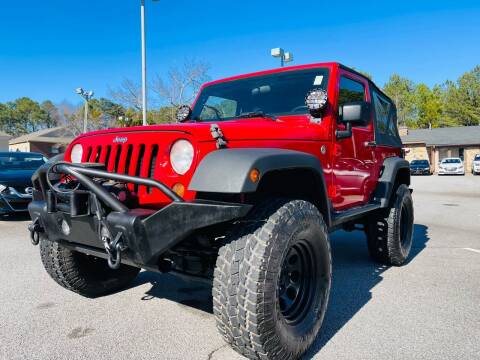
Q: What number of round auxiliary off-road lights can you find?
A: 2